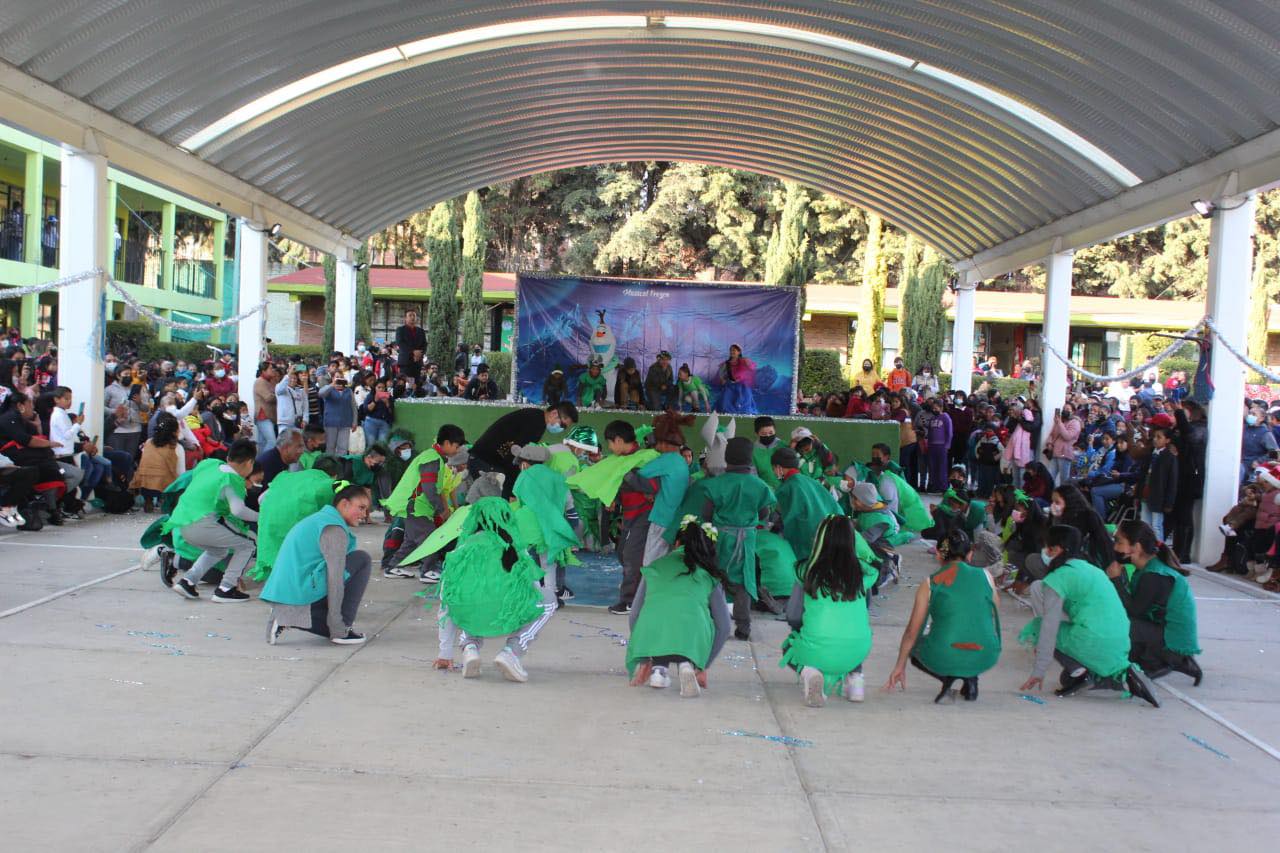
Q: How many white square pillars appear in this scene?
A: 6